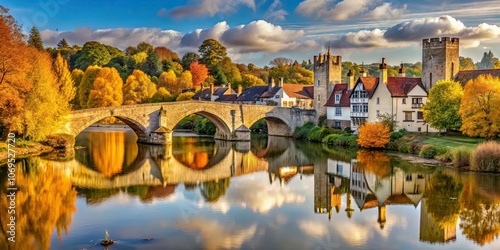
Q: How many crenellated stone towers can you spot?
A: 2